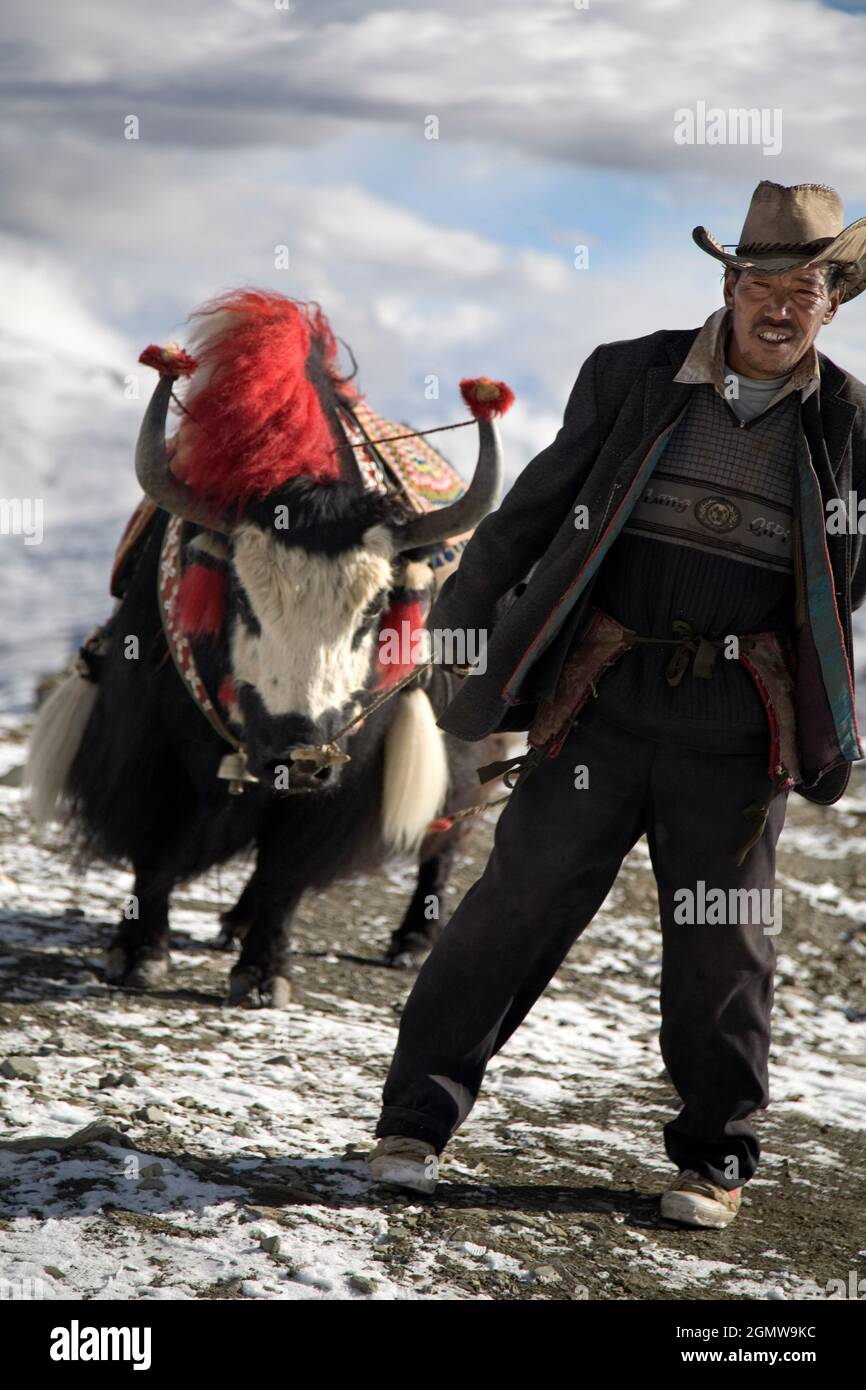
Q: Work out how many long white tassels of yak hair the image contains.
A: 2